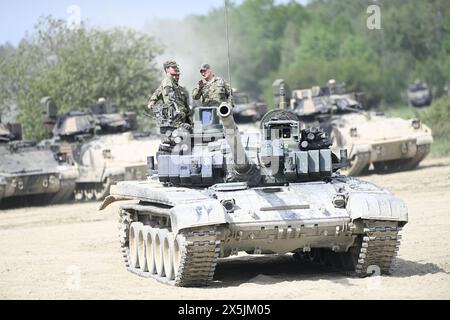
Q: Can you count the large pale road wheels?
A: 6